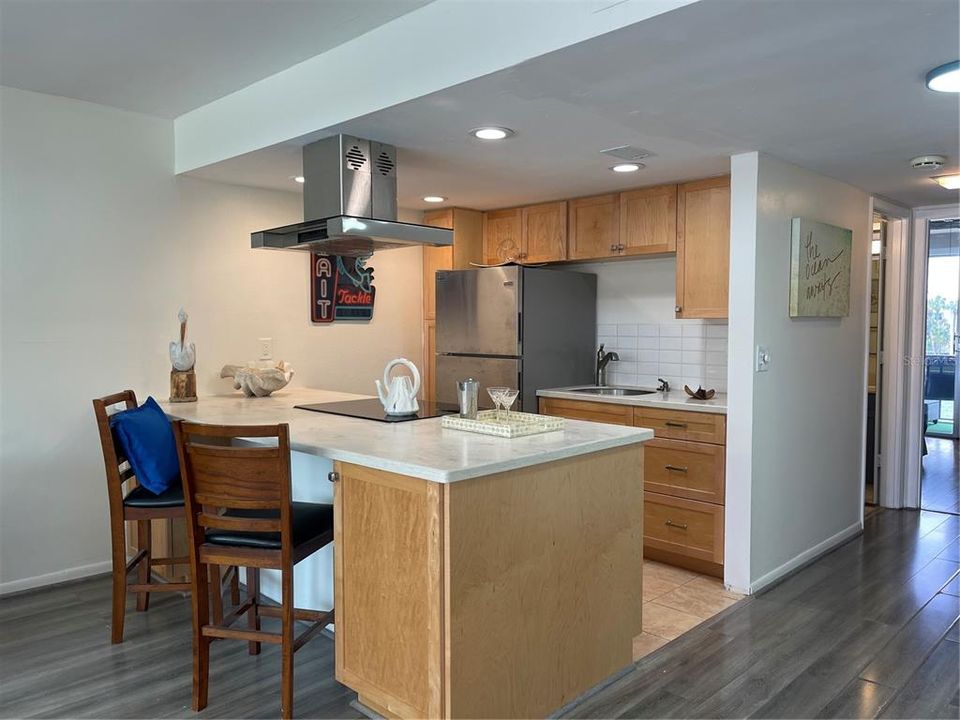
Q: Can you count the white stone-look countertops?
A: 2